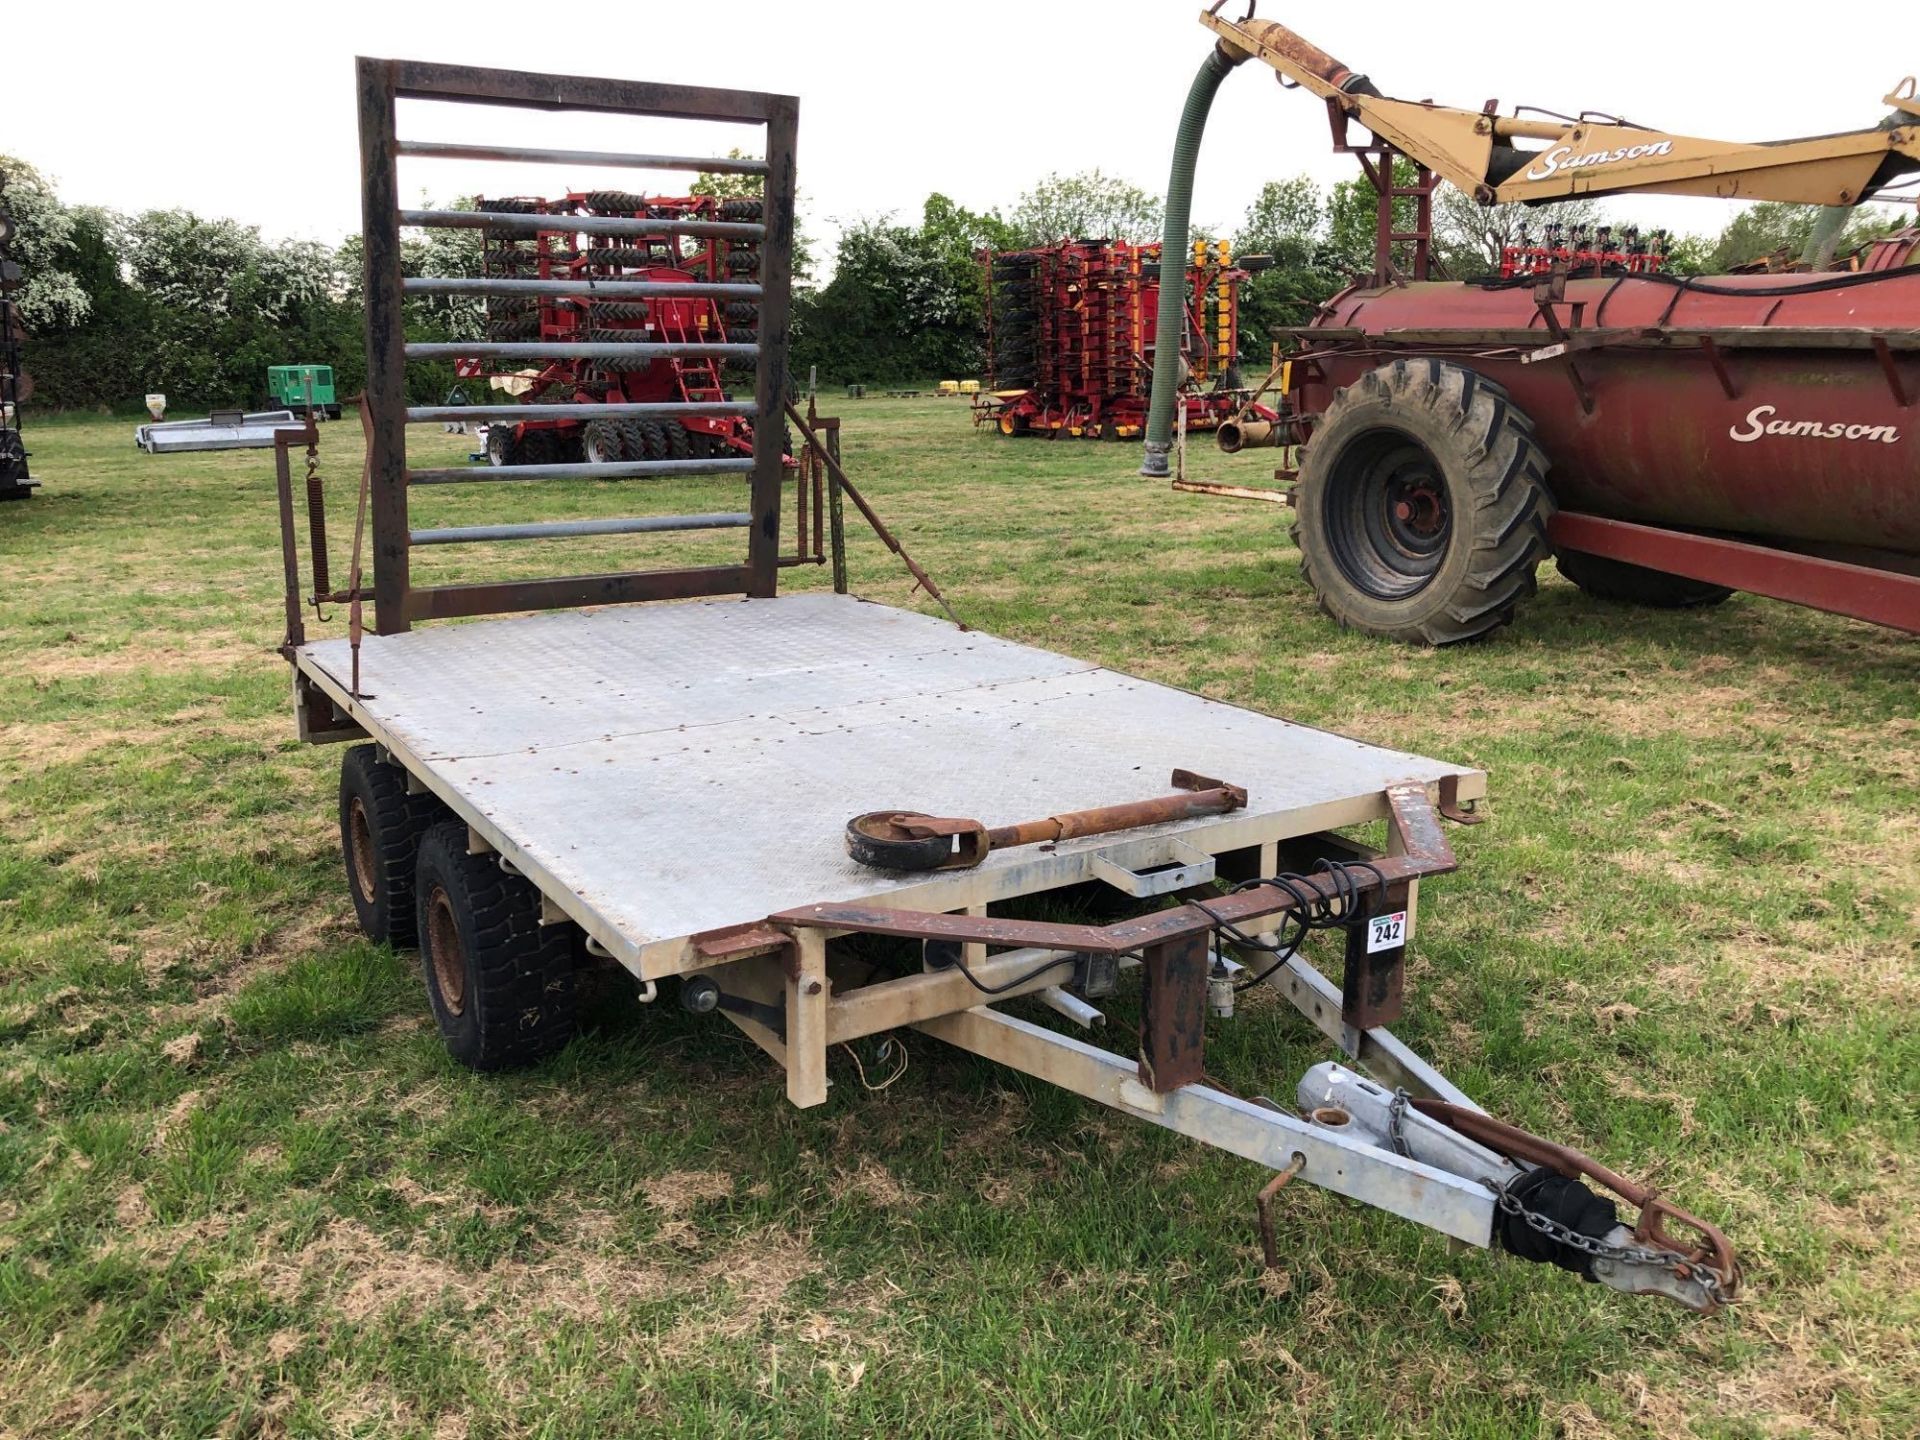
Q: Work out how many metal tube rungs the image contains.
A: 7